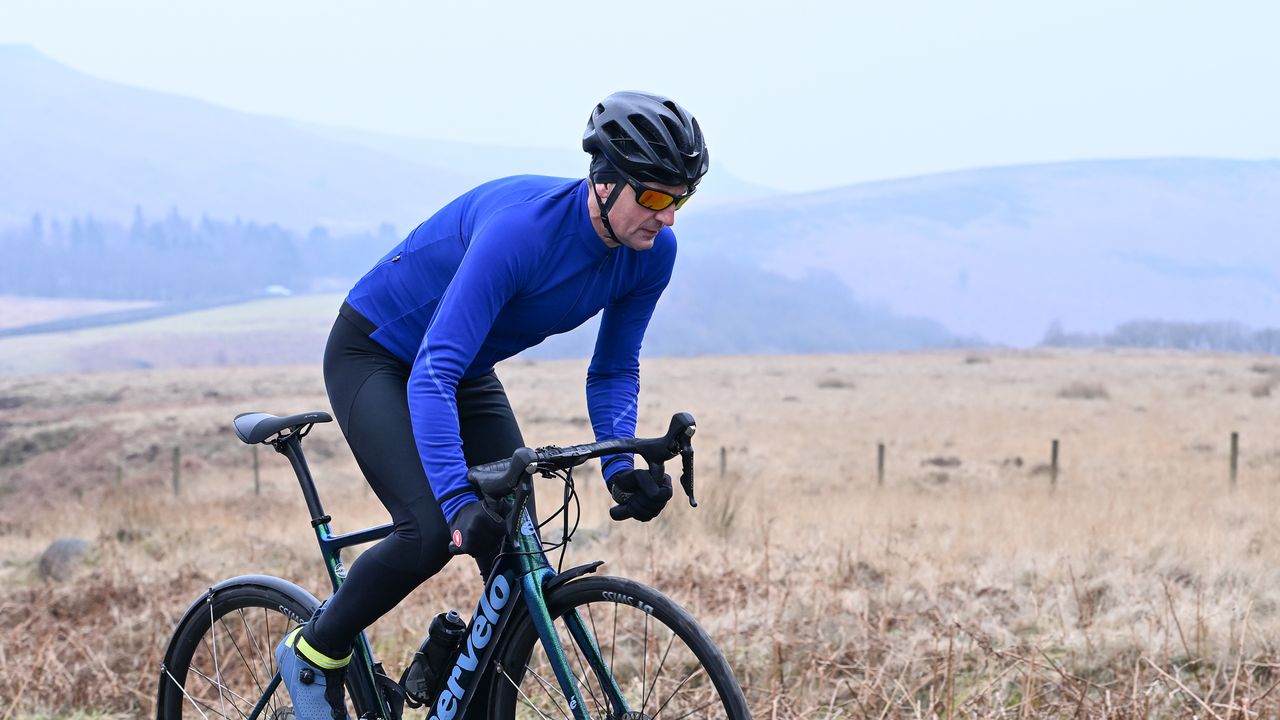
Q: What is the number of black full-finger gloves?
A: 2